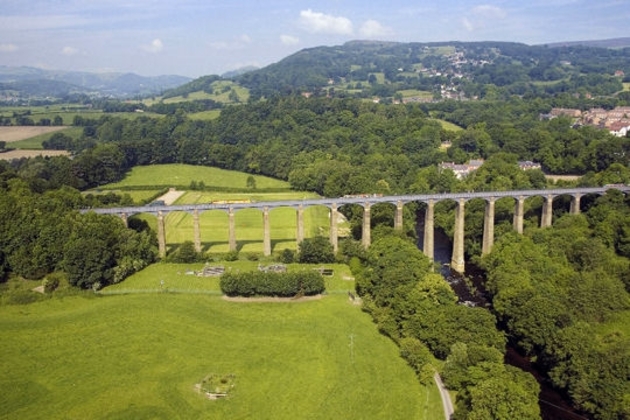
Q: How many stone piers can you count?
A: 15